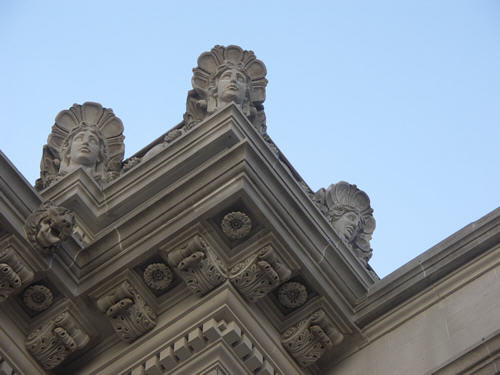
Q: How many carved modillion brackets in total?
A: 6